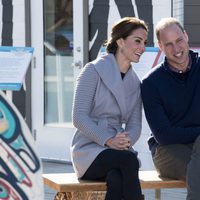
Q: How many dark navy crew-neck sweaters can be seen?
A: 1